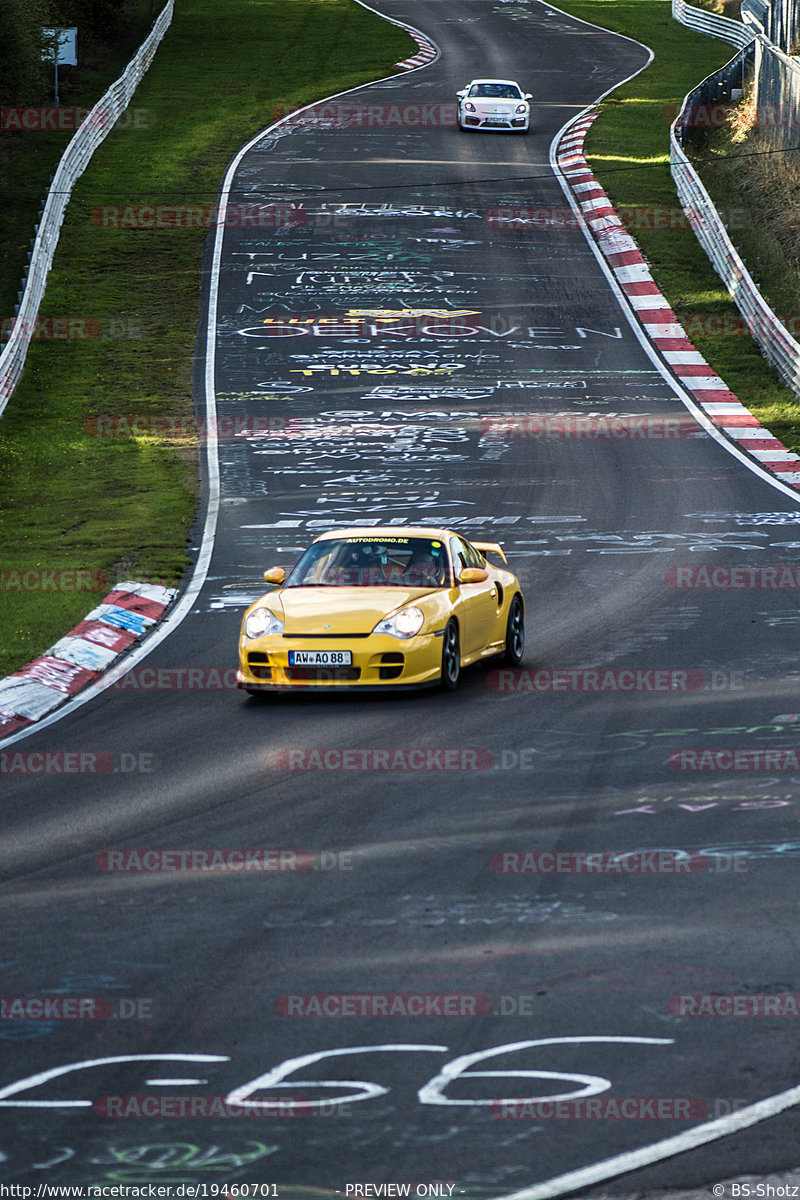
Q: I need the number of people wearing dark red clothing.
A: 0